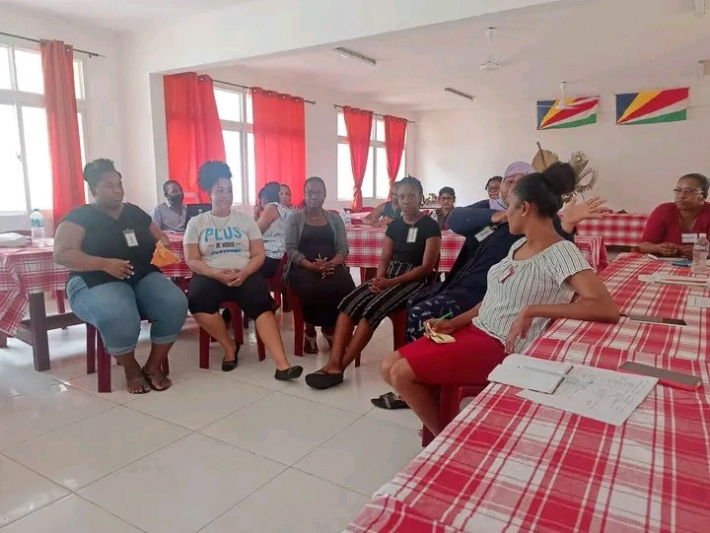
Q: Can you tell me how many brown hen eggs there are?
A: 0